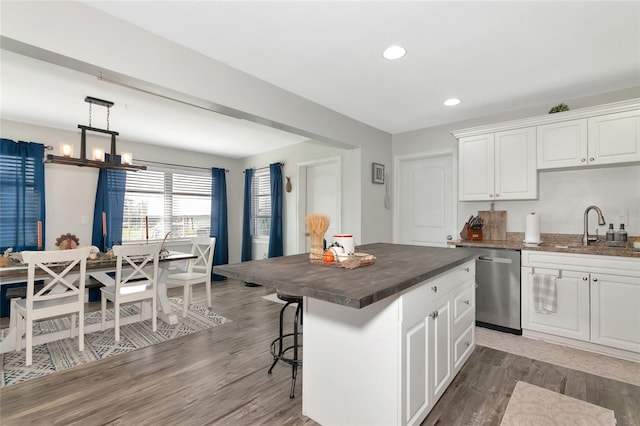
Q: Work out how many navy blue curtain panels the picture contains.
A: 5